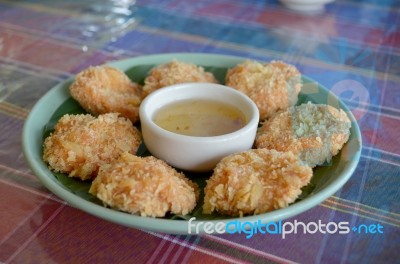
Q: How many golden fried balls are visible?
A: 7